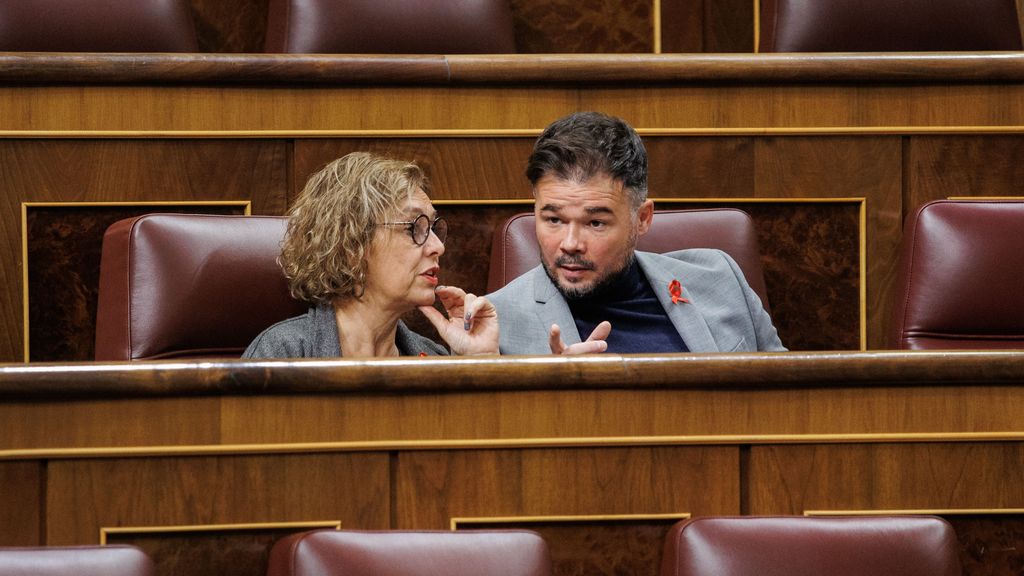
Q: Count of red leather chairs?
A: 9